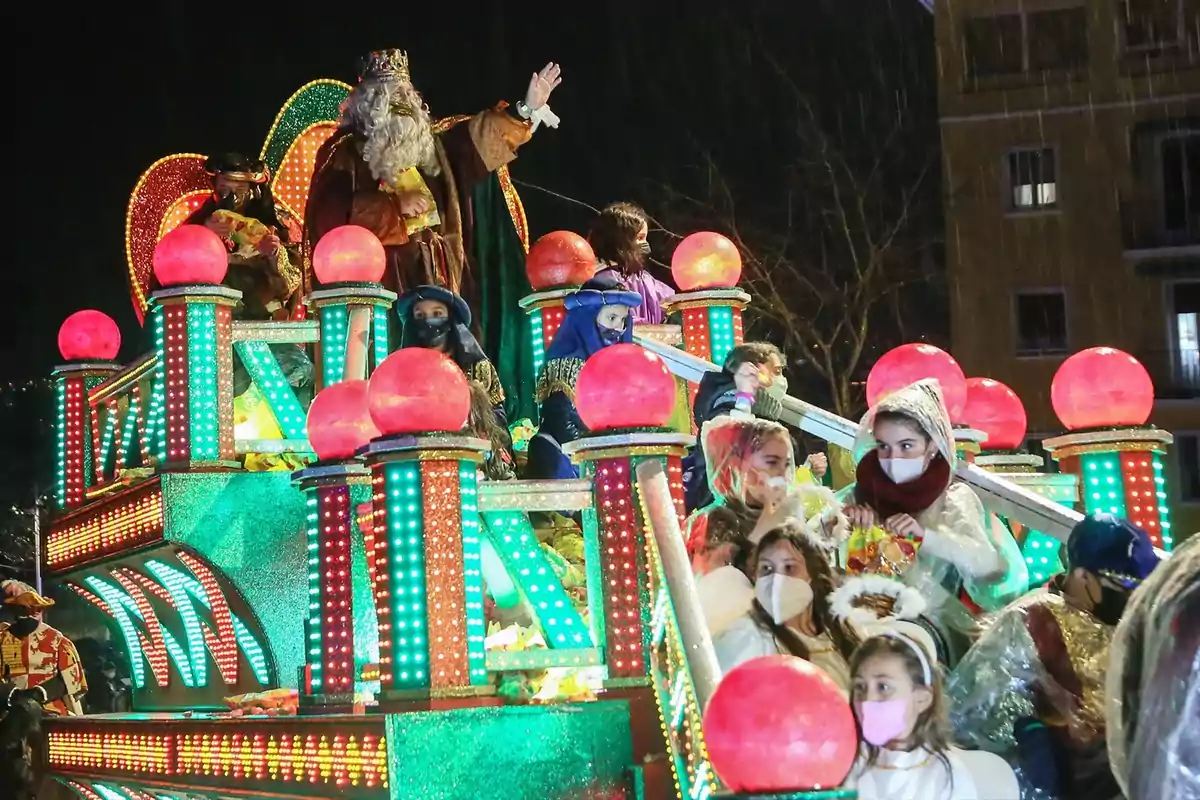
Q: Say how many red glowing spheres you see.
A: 12